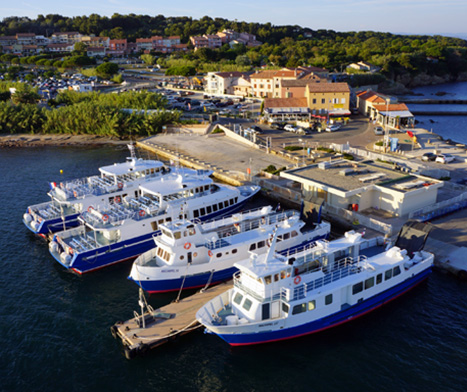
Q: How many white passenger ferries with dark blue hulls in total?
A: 4